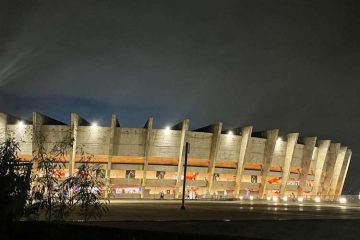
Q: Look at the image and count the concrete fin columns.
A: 15